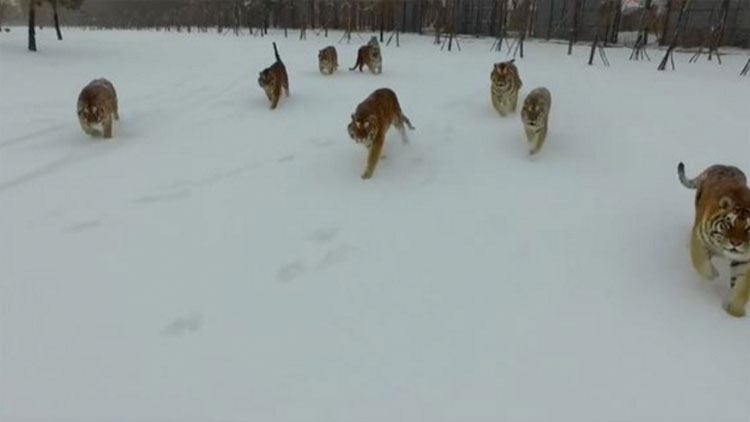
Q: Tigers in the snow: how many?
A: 8